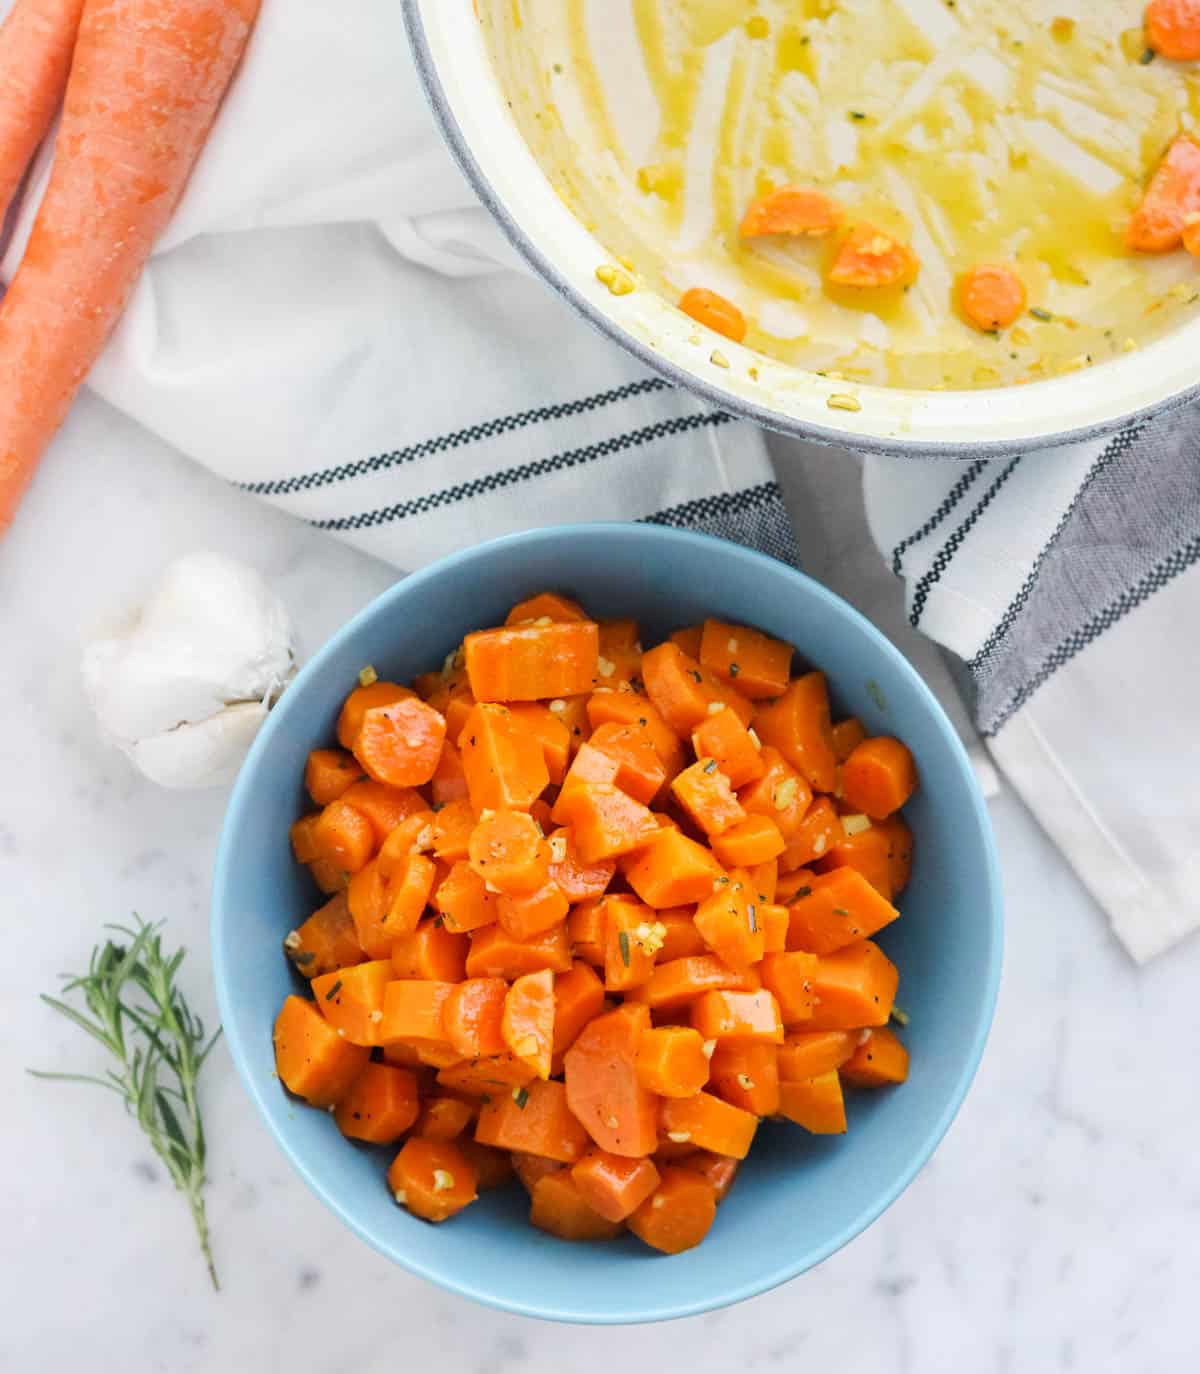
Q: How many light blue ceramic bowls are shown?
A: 1